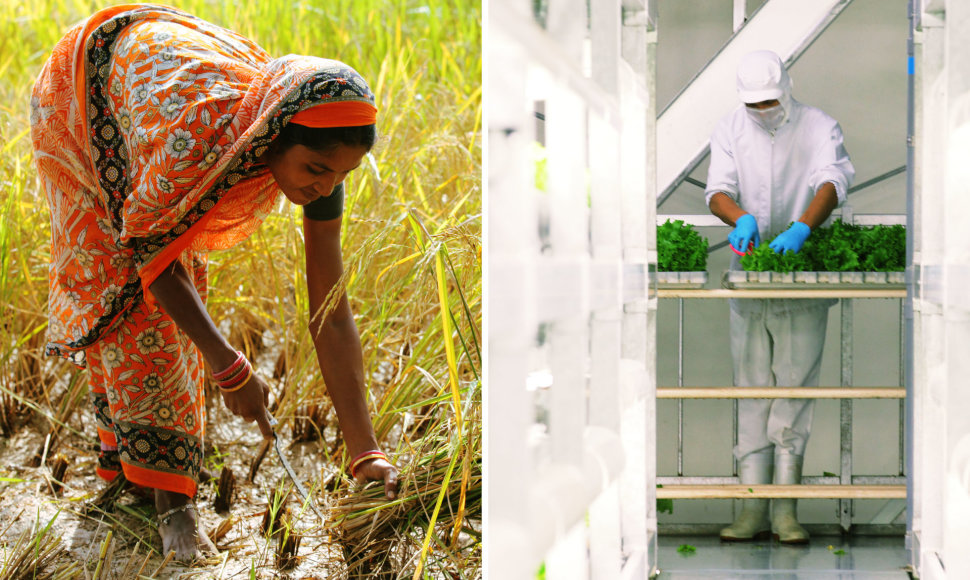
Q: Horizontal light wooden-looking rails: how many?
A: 3